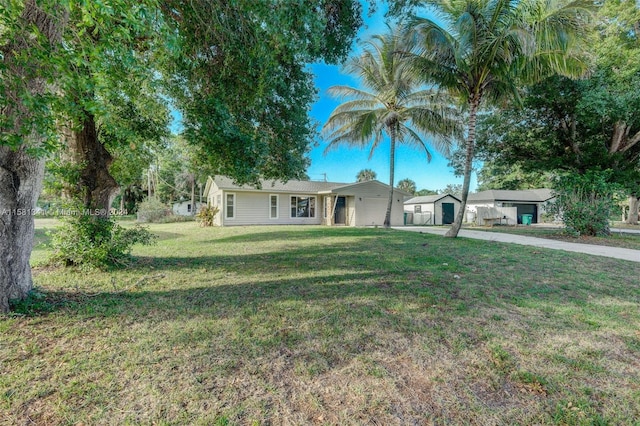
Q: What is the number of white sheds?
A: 1